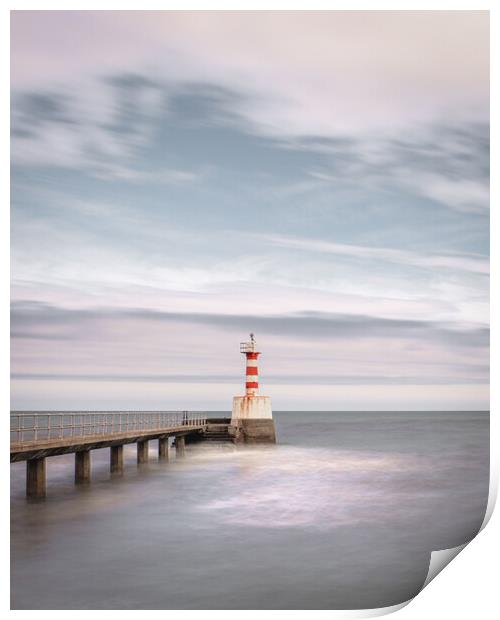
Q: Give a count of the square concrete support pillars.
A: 6